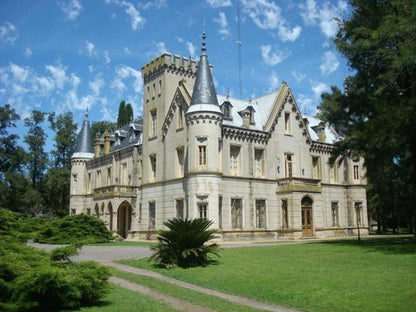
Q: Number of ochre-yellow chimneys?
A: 2